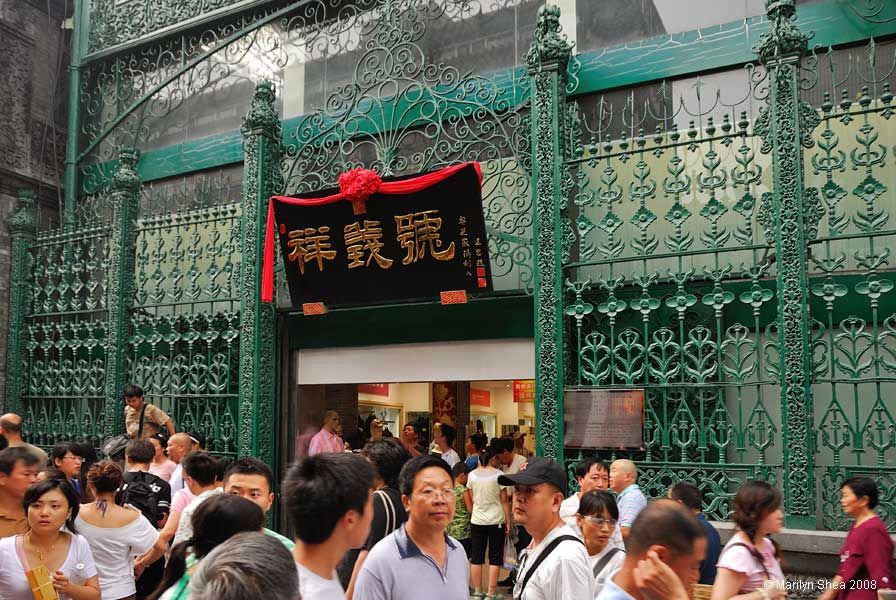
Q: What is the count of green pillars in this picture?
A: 5